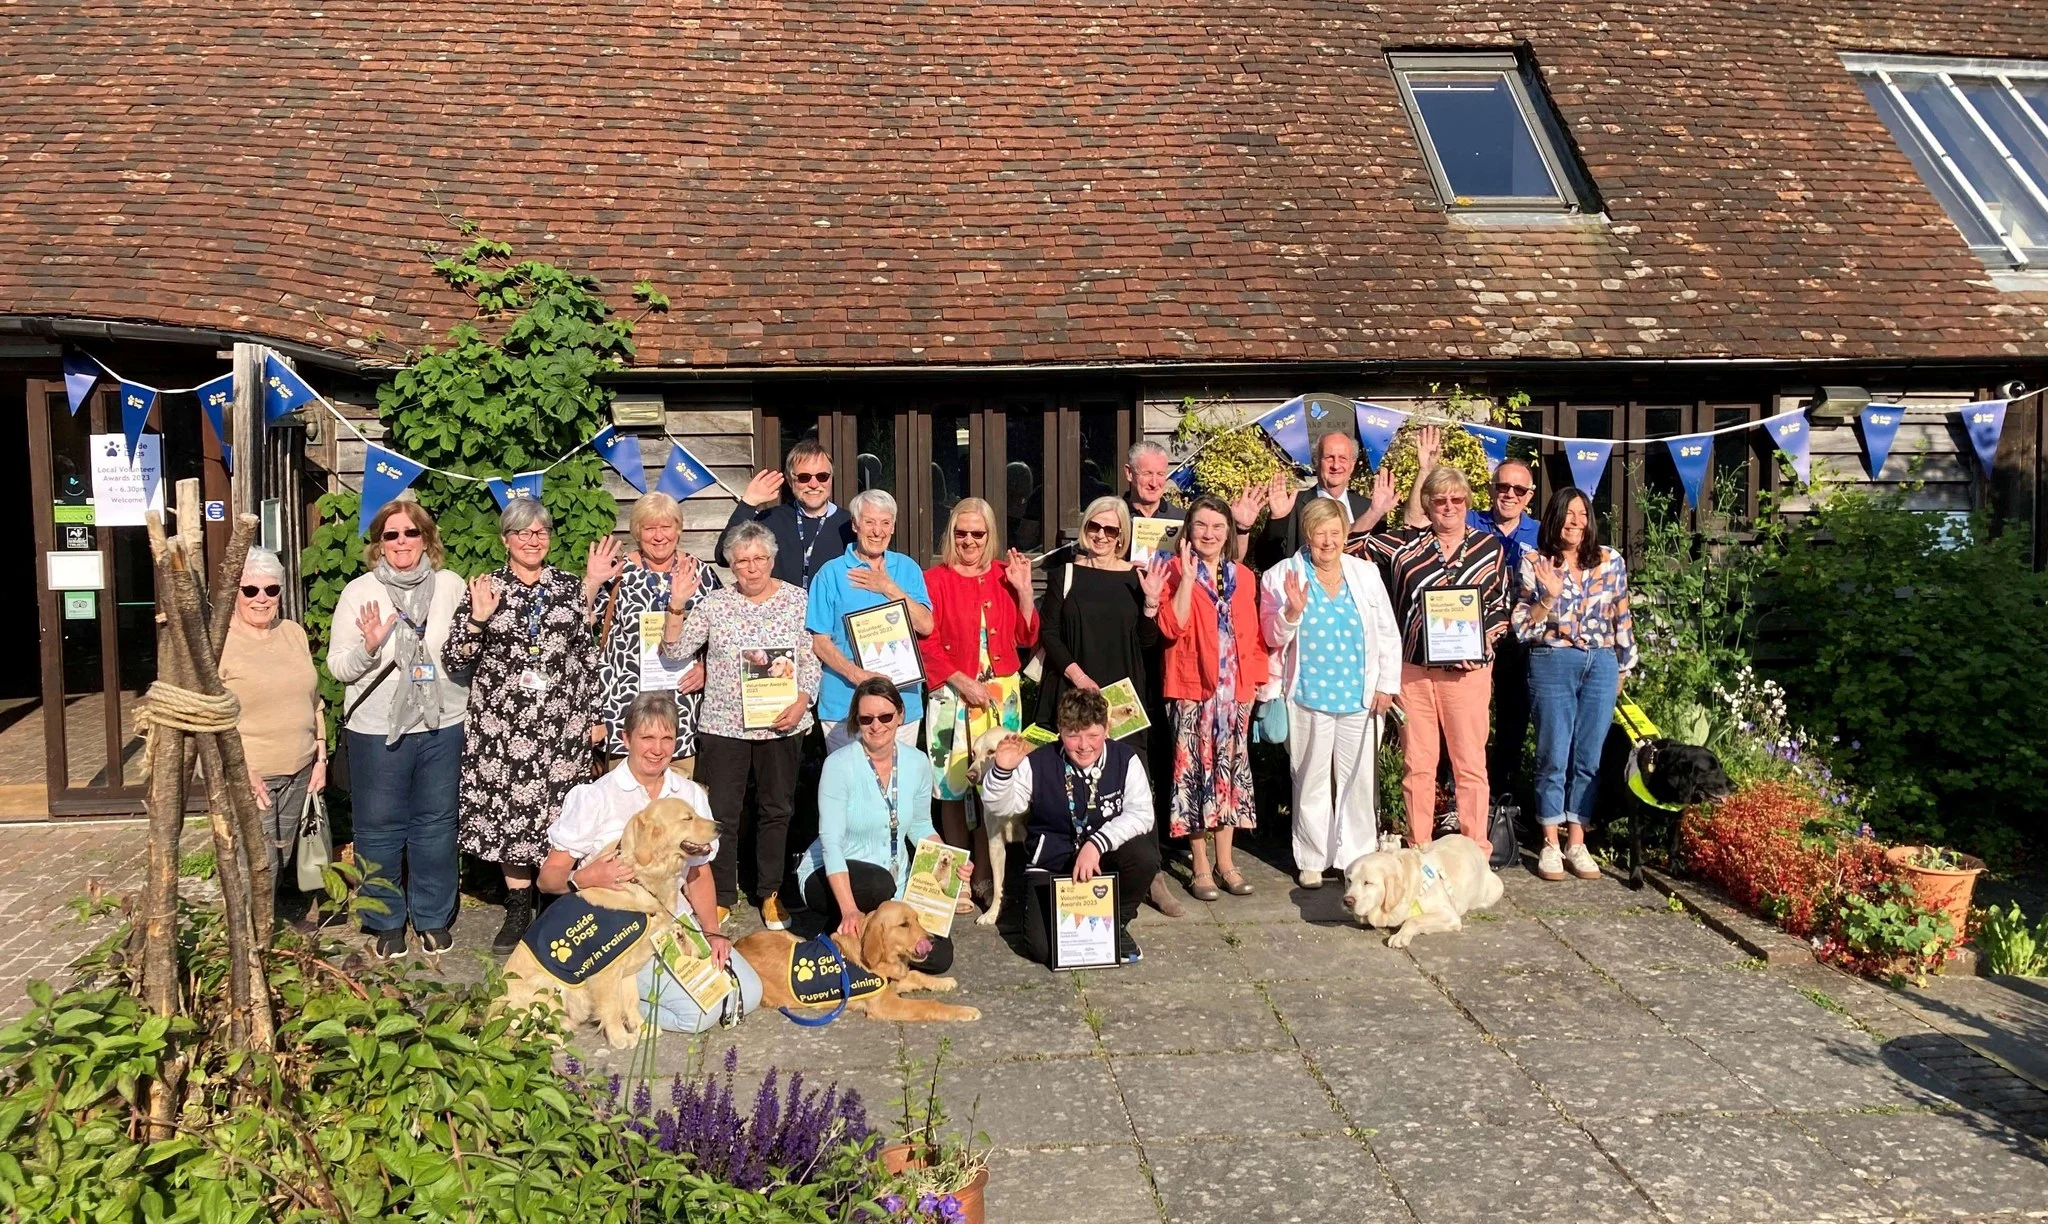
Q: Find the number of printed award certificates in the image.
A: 9